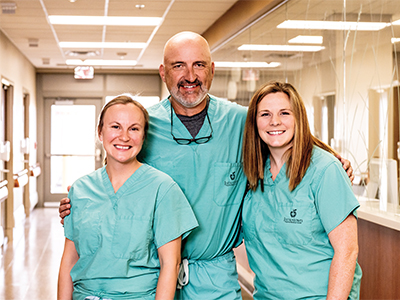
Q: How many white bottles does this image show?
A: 0